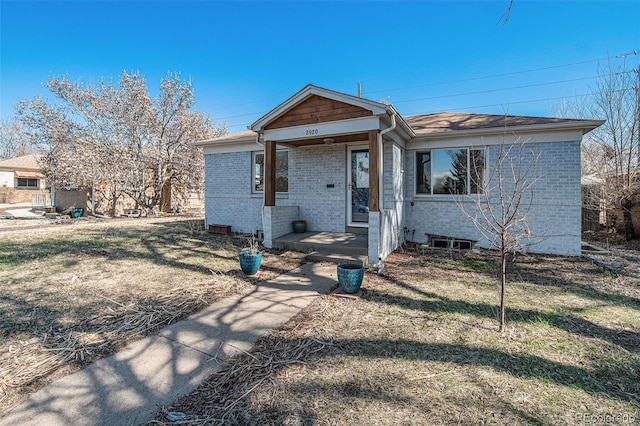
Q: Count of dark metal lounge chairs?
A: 0